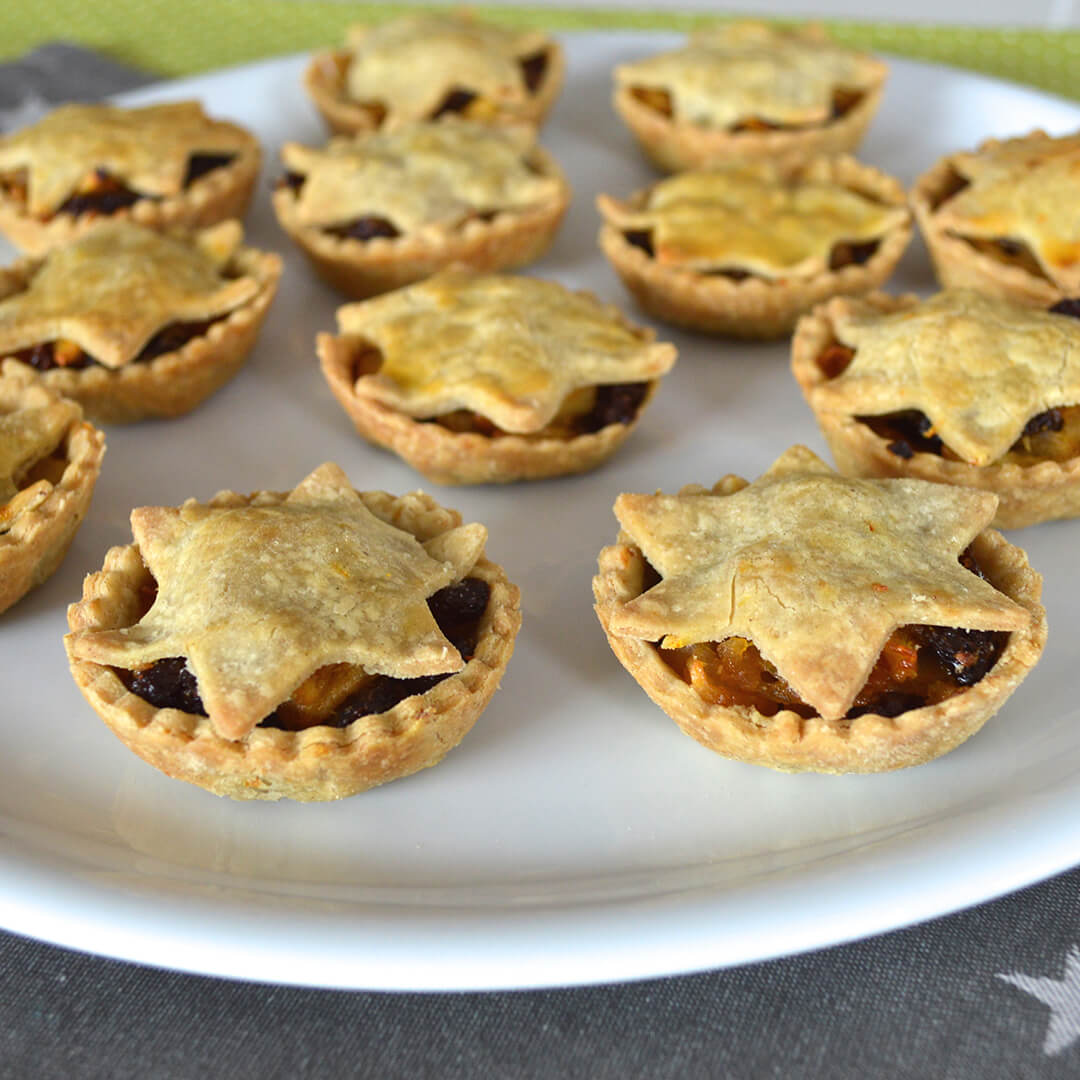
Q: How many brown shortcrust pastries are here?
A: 12